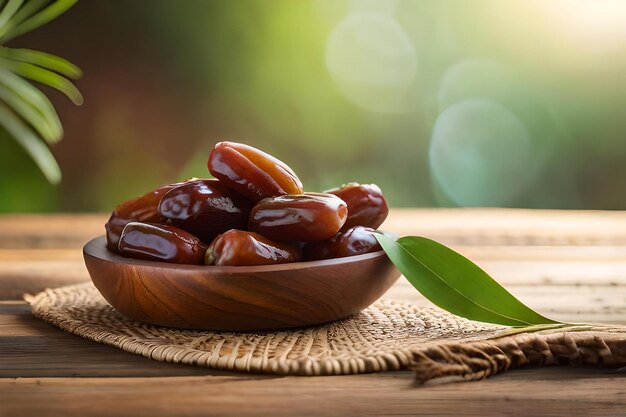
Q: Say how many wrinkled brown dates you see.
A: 8